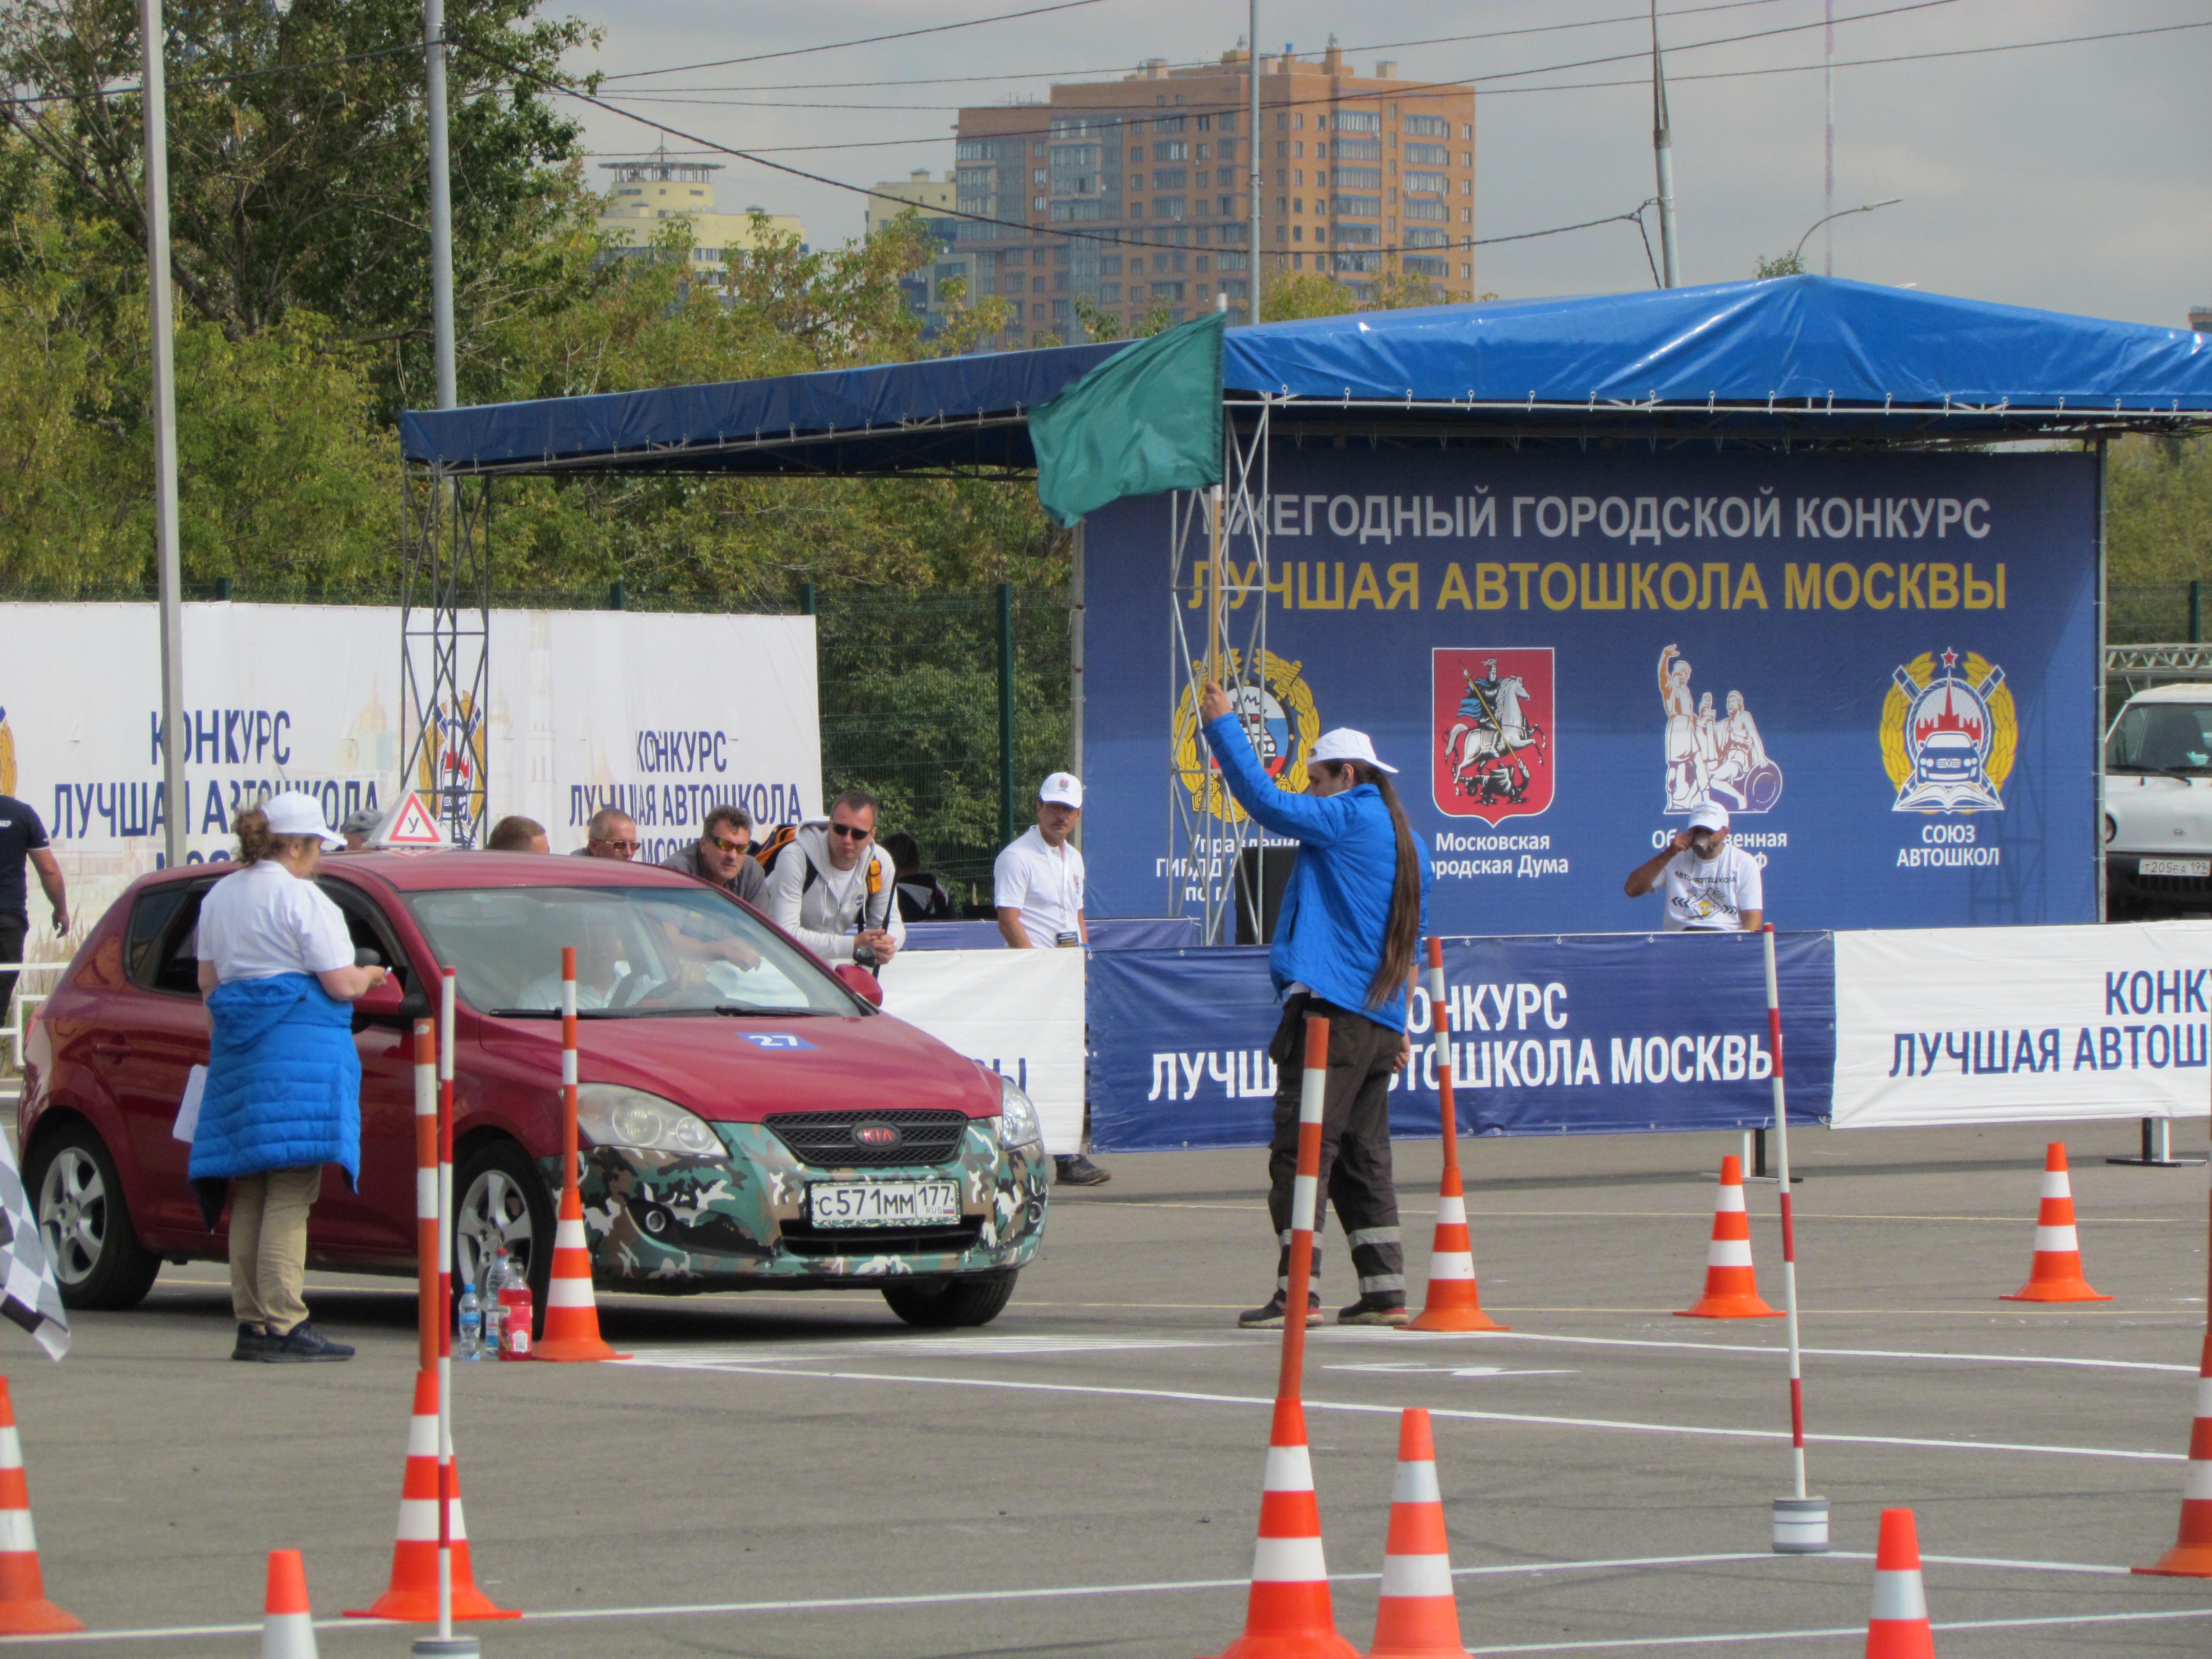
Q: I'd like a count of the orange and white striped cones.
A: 11